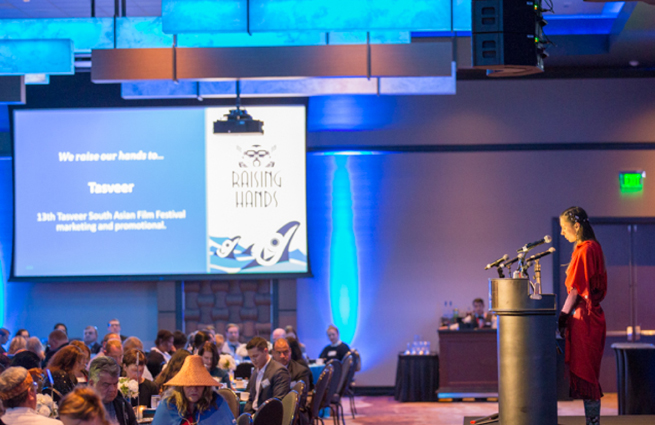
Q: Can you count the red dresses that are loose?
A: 1